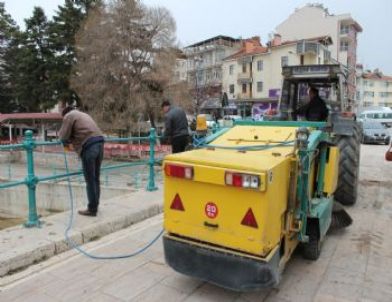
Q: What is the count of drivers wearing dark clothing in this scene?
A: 1